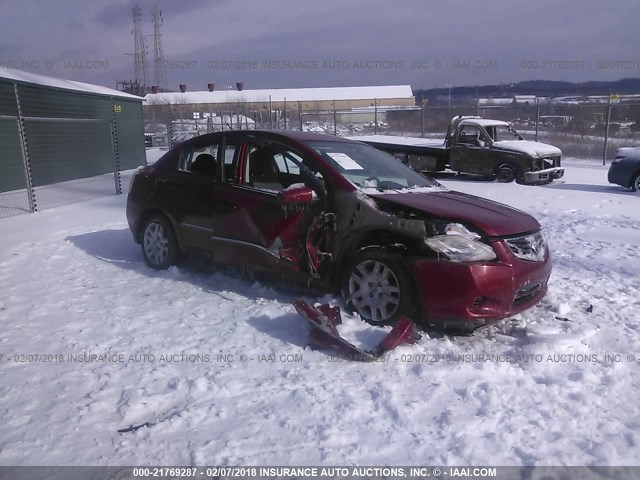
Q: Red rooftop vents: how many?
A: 4